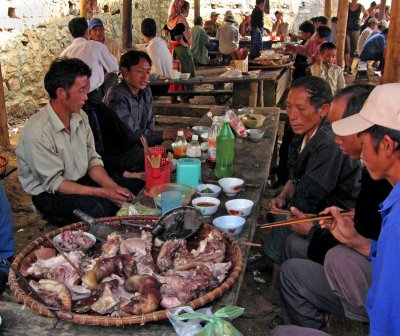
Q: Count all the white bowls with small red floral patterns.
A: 3